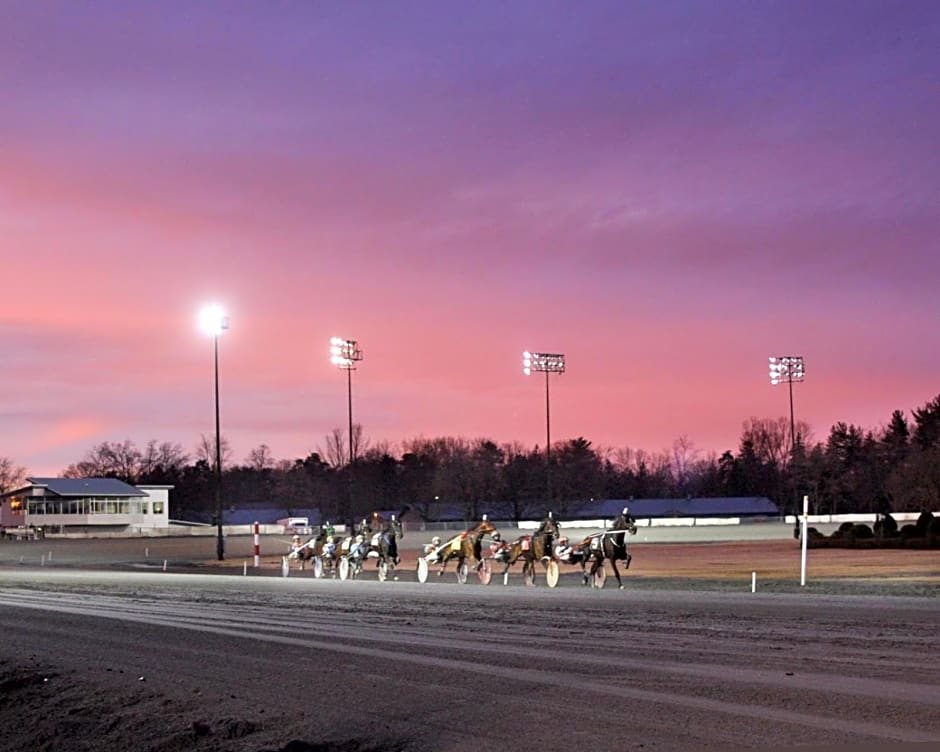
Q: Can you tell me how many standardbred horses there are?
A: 6